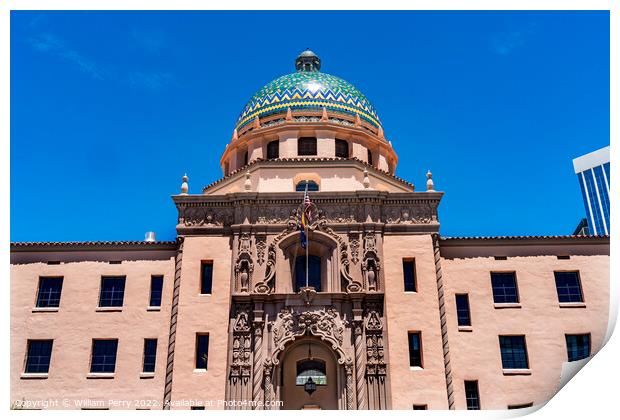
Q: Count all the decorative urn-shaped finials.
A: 4